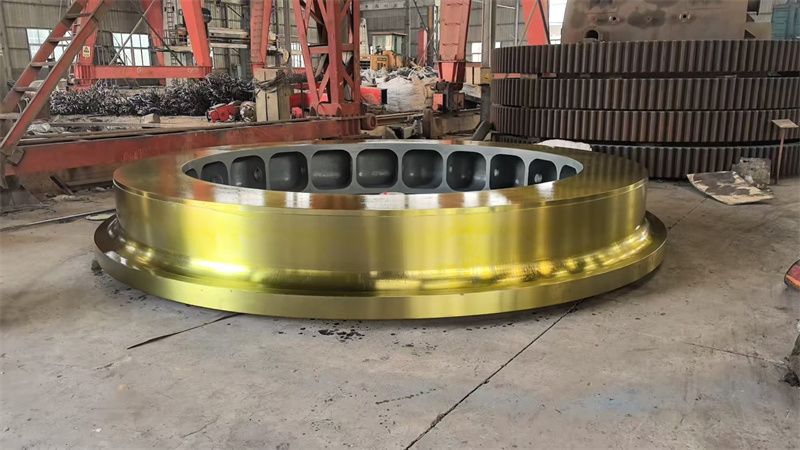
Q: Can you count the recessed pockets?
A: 11